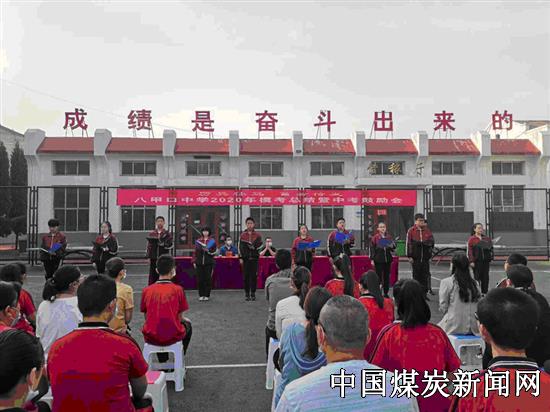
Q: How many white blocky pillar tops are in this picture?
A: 9